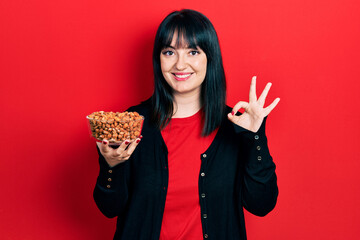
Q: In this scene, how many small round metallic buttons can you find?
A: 11